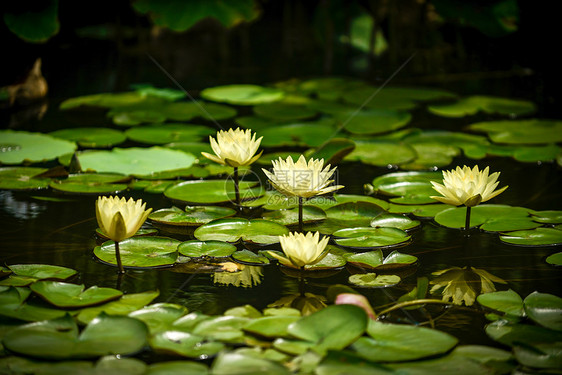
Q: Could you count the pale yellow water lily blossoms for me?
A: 5